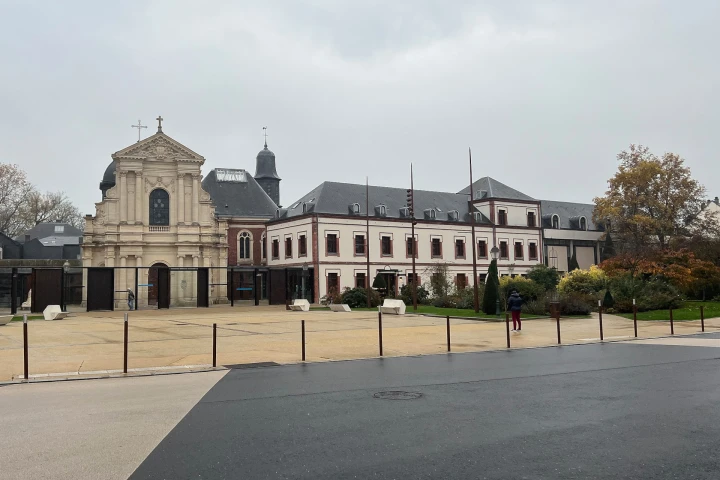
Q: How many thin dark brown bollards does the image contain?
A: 12